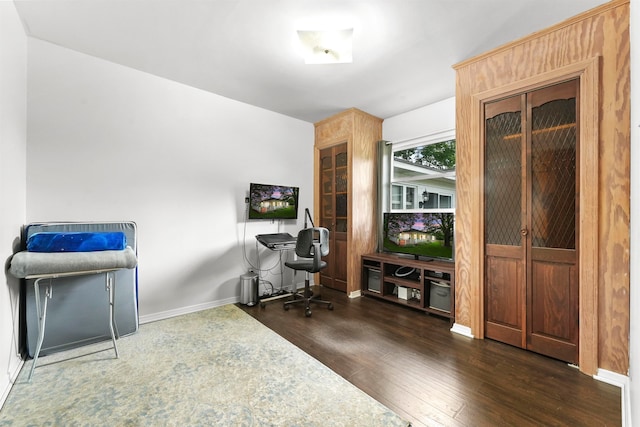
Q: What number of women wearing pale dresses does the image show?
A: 0